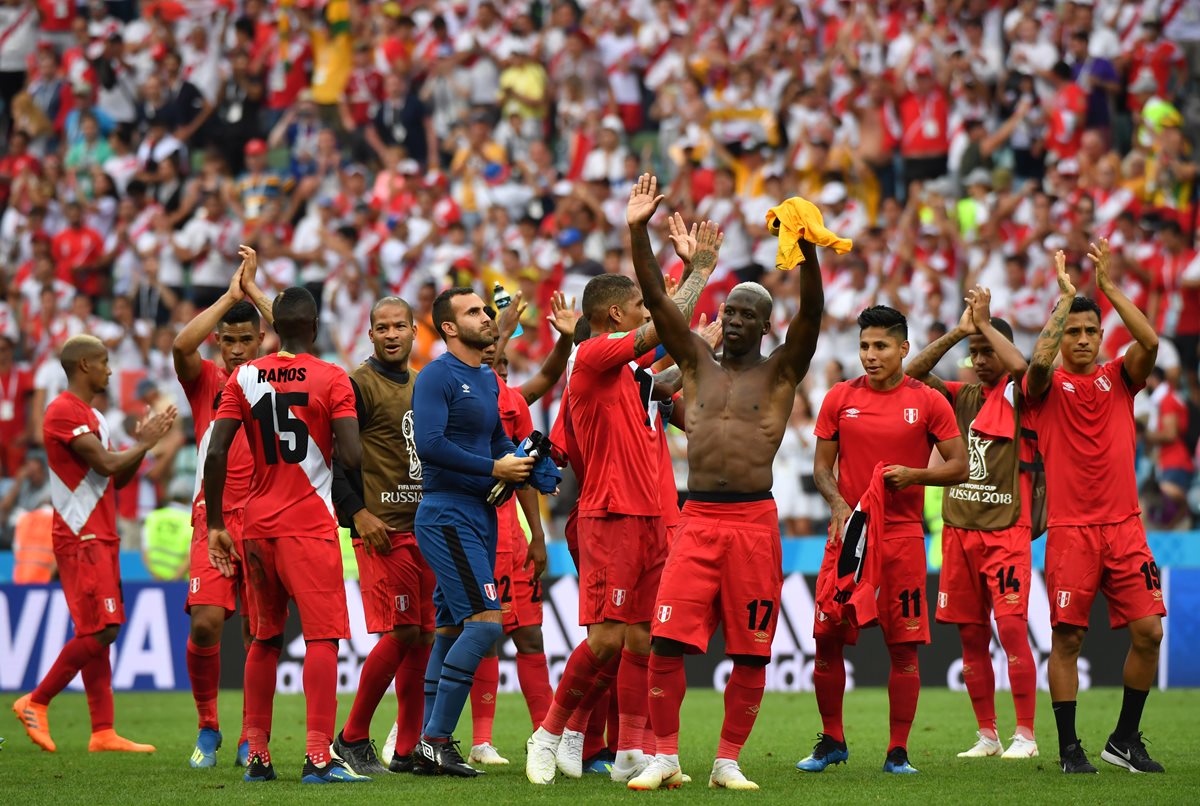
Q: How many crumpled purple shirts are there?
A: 0